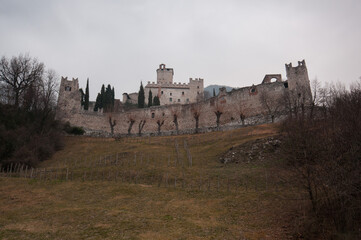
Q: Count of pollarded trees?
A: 8